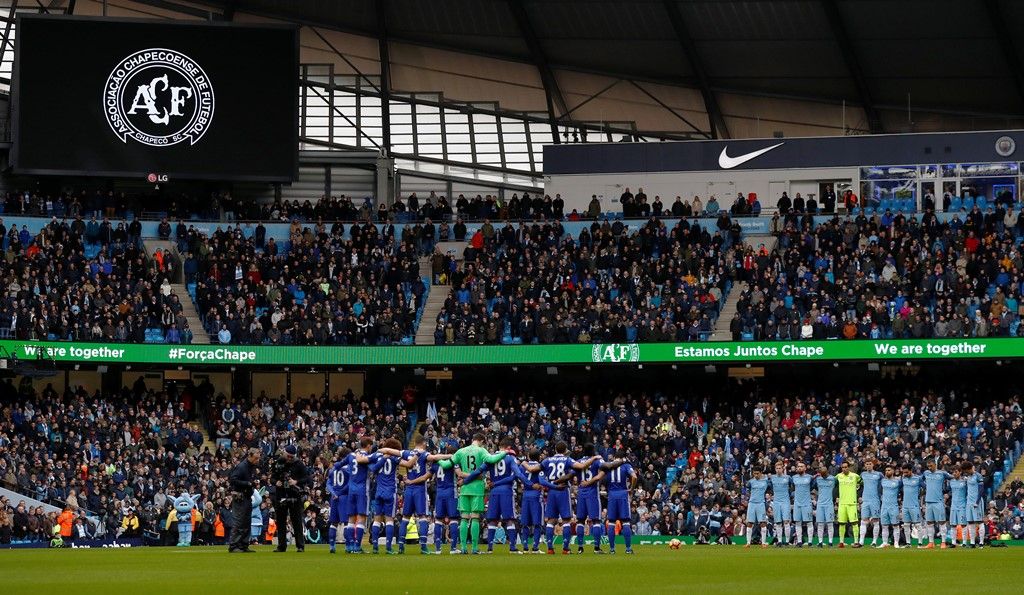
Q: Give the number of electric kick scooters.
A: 0